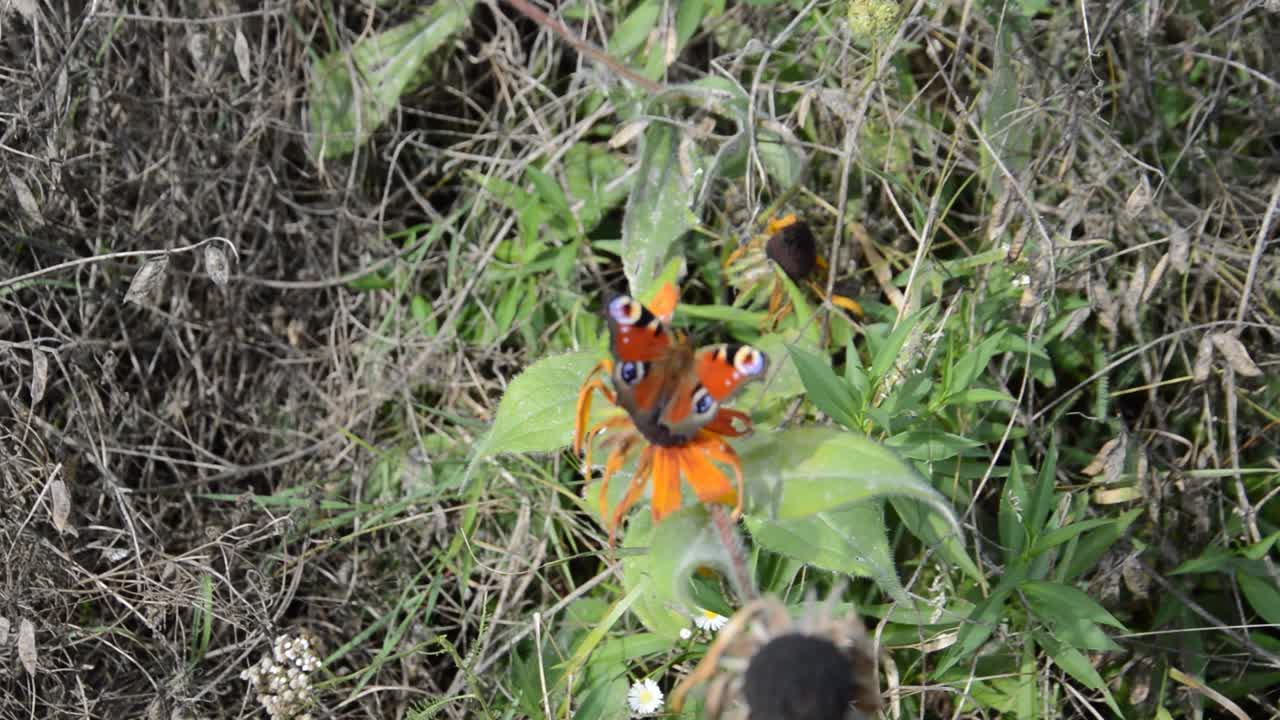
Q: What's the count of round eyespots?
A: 4